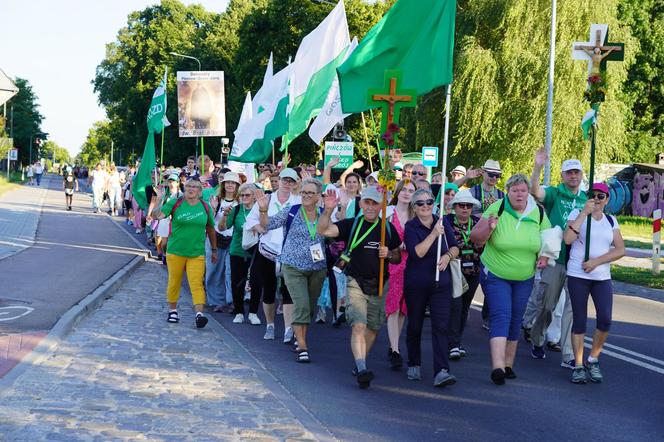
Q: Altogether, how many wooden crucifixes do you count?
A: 2